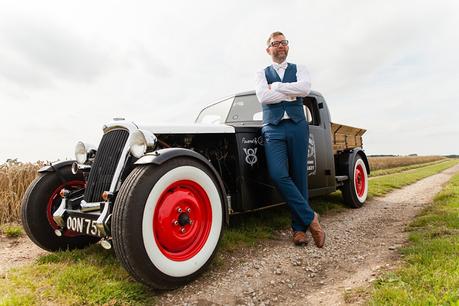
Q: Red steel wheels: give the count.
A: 3